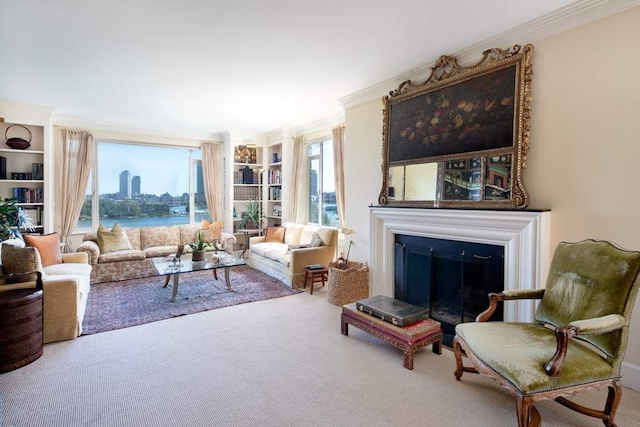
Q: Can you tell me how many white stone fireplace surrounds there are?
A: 1